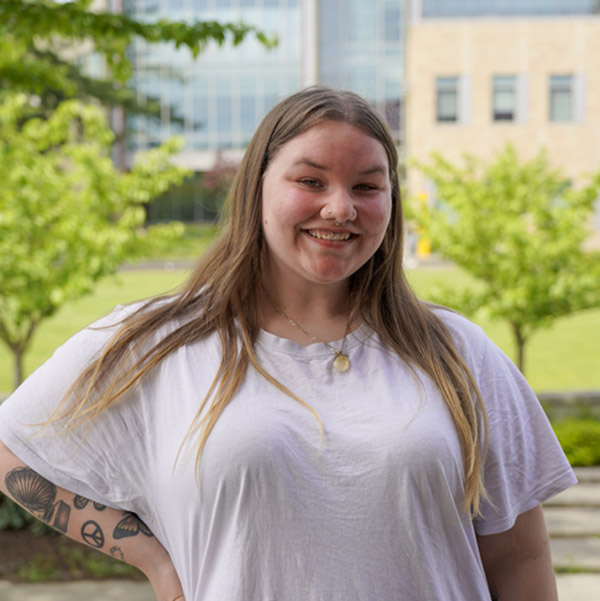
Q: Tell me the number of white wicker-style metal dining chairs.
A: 0